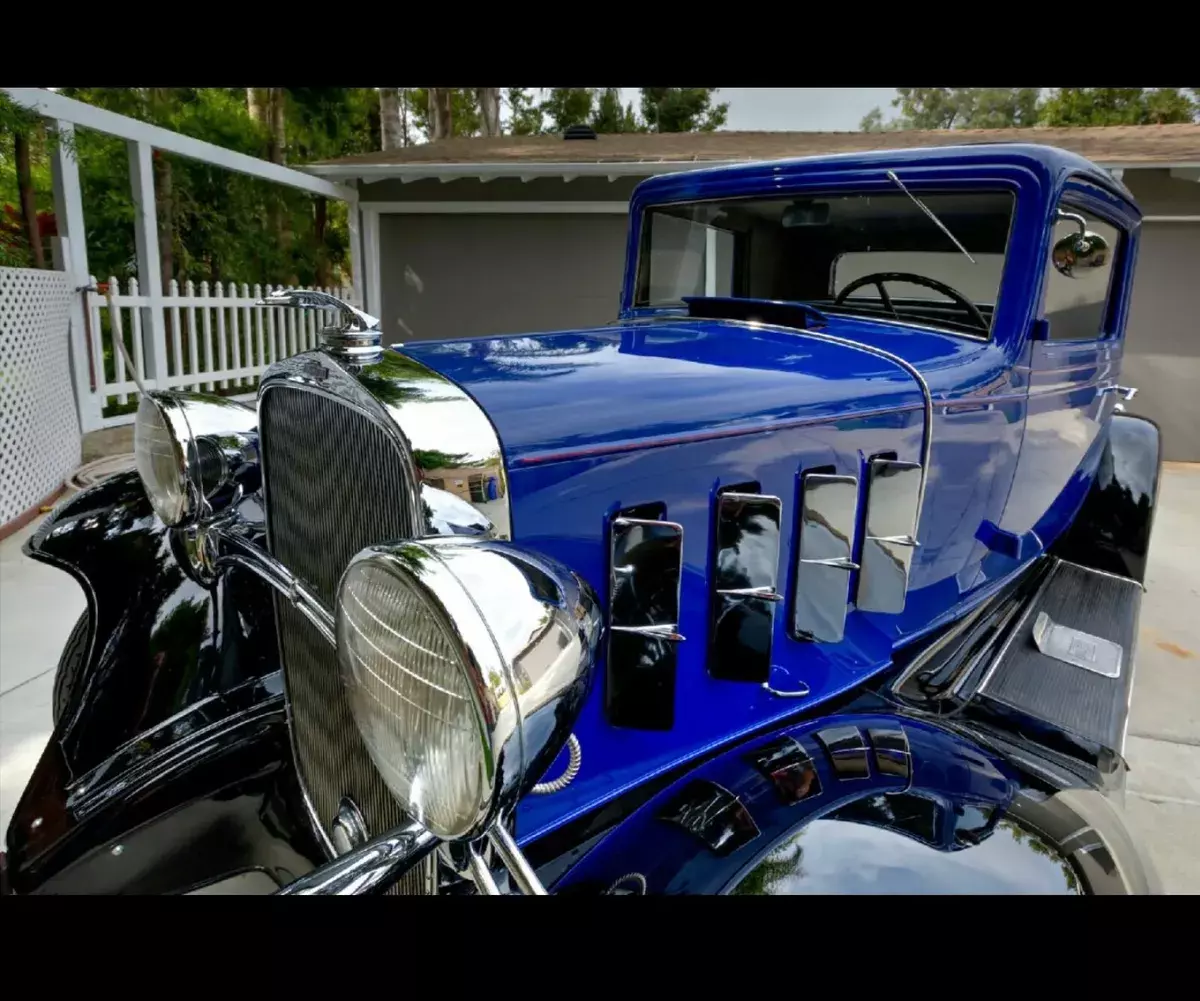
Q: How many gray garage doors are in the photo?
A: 2